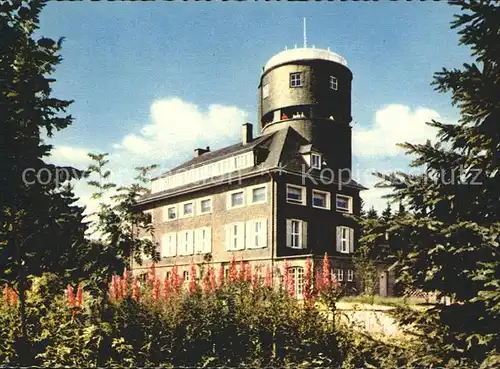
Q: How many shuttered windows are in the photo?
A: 7